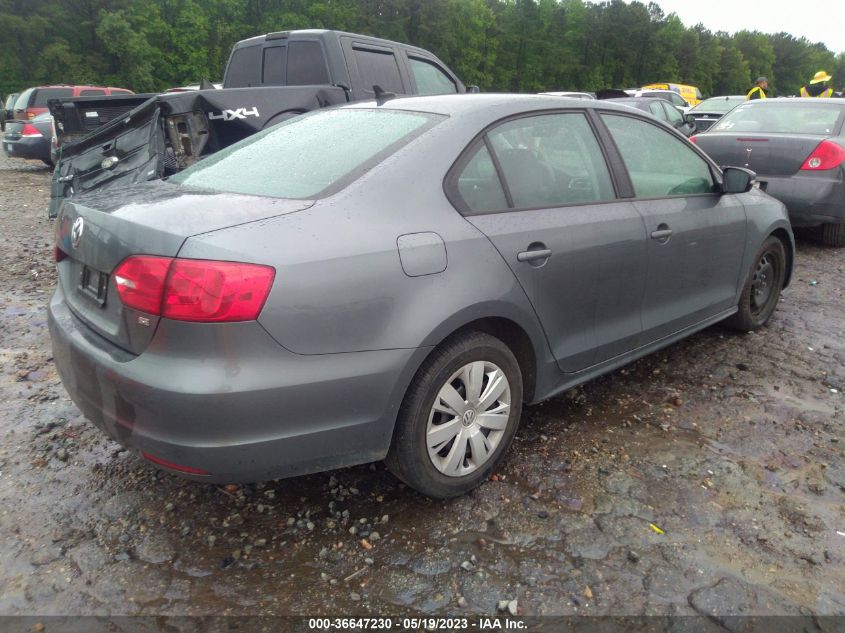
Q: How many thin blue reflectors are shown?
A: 0